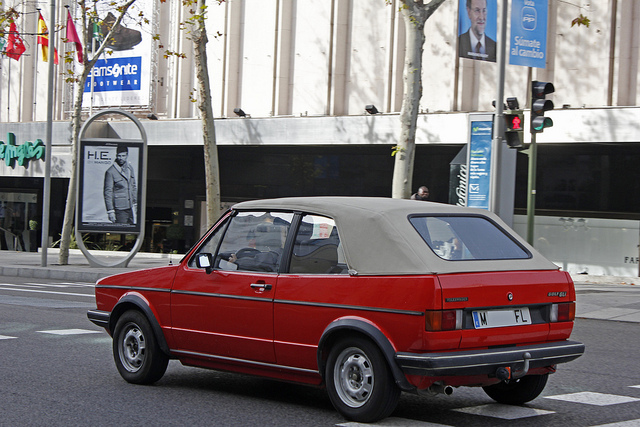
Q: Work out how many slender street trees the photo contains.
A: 3